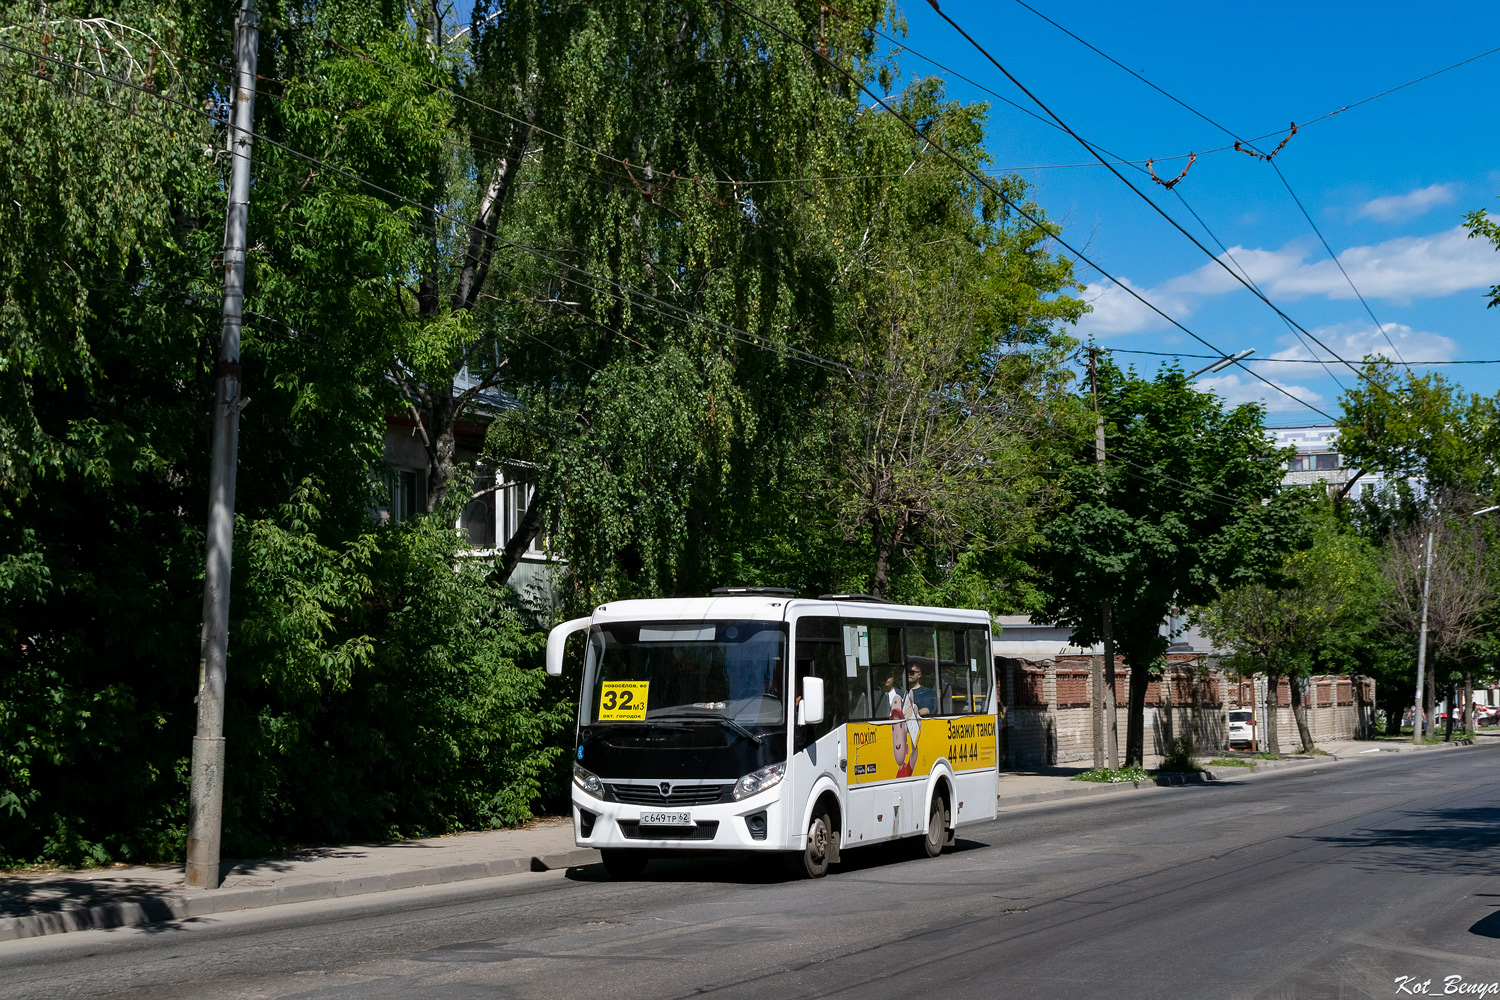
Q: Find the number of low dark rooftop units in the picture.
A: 2